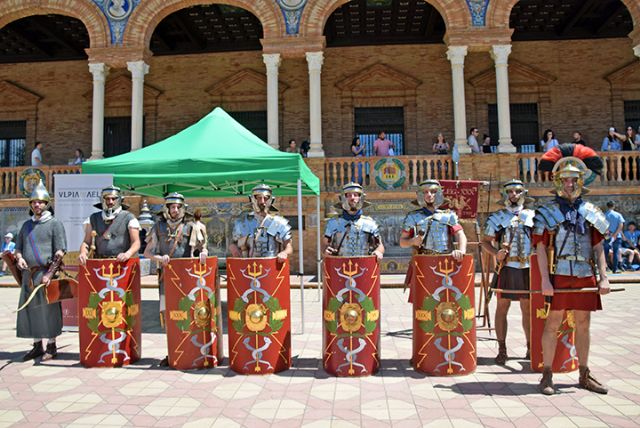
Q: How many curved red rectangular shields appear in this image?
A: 6